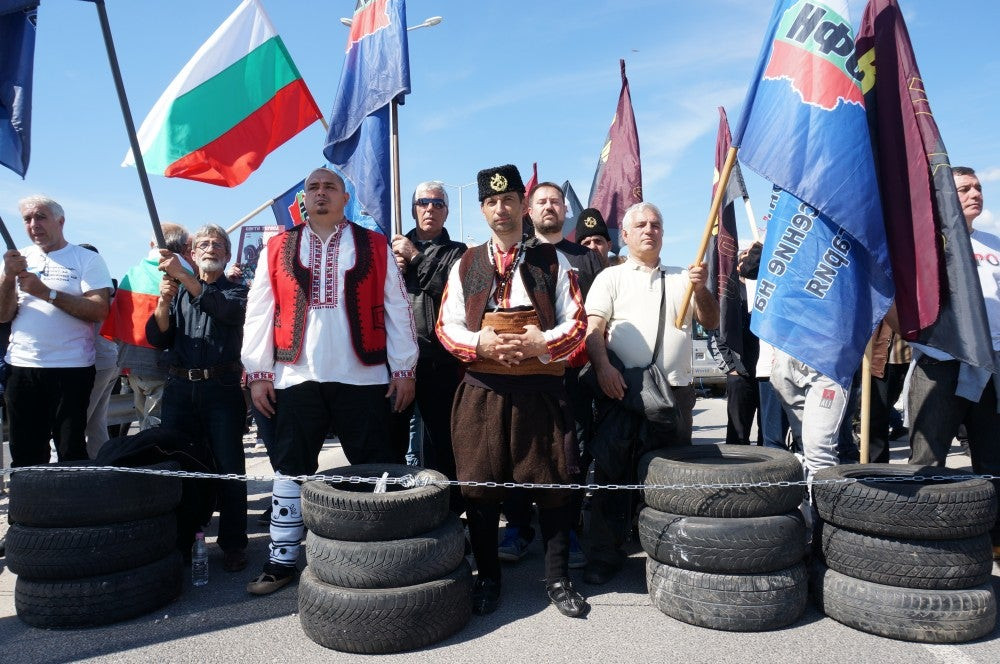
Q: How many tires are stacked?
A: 12